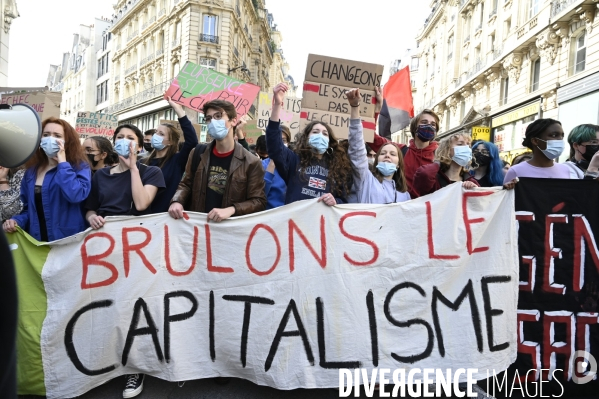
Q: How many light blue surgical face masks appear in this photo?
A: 8